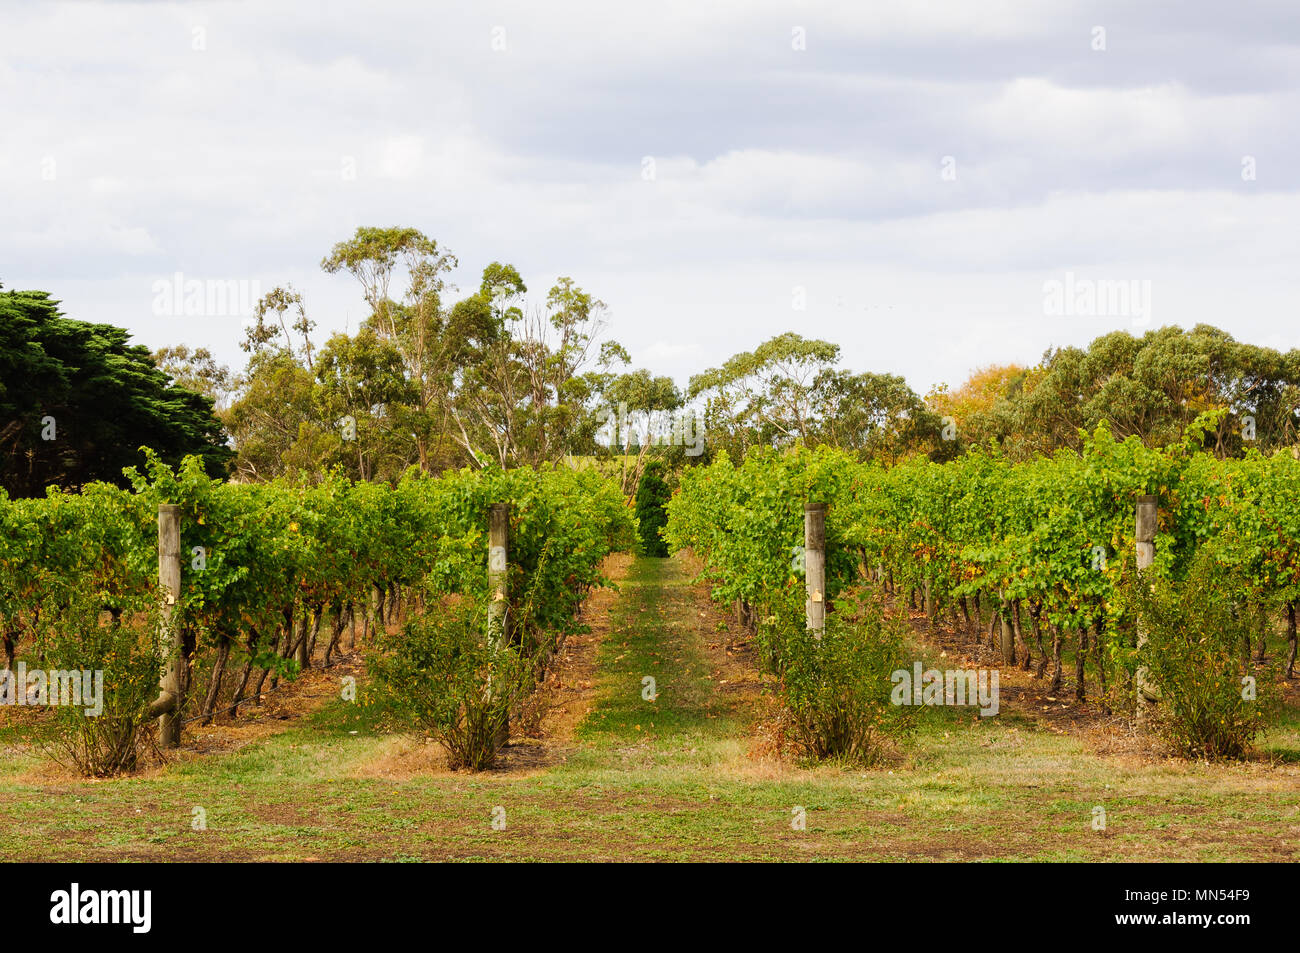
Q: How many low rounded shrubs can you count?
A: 4